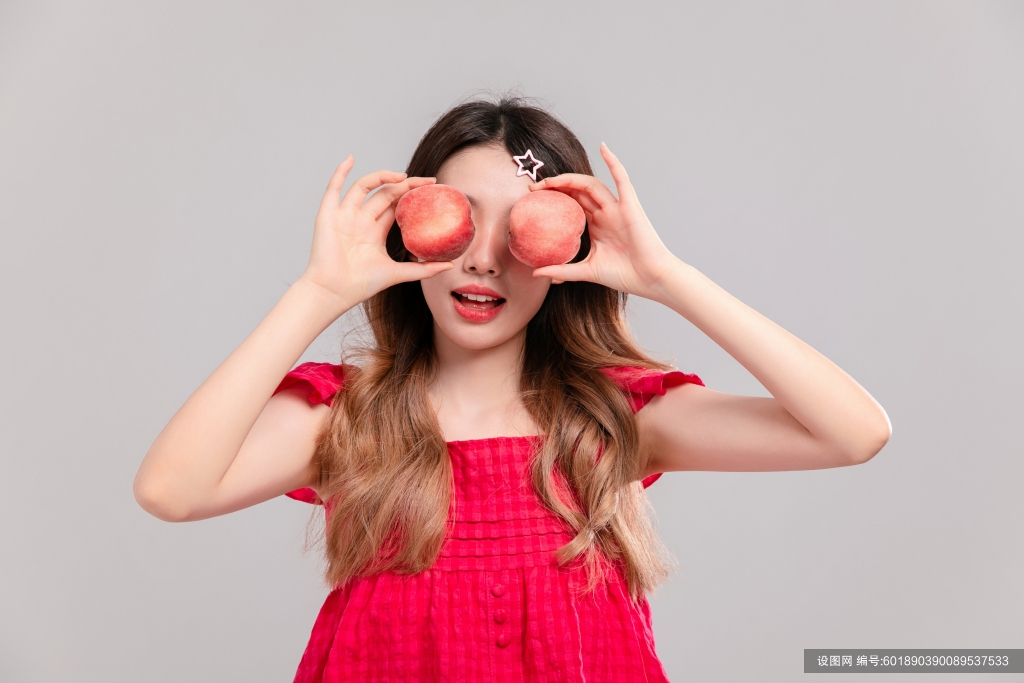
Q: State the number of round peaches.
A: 2